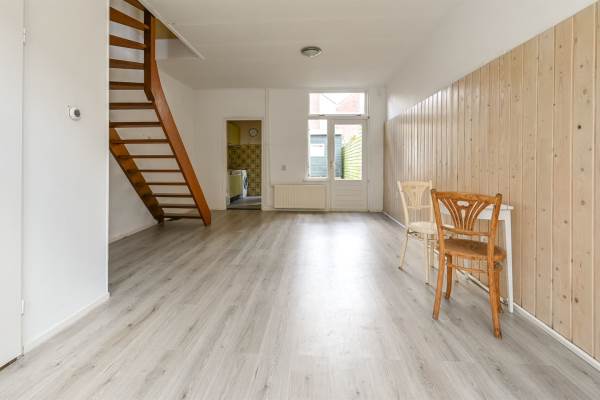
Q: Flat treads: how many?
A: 14